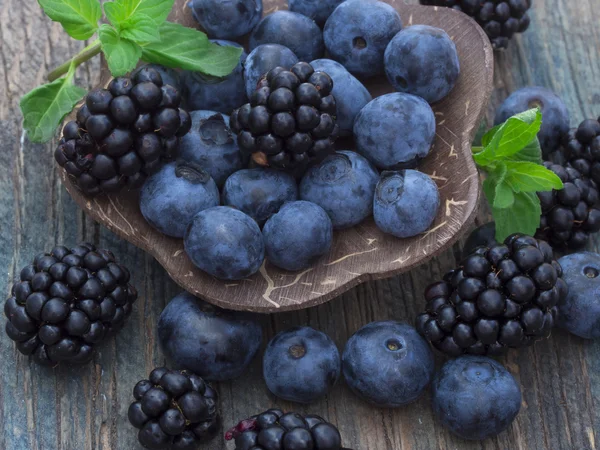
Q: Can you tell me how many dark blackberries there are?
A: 9